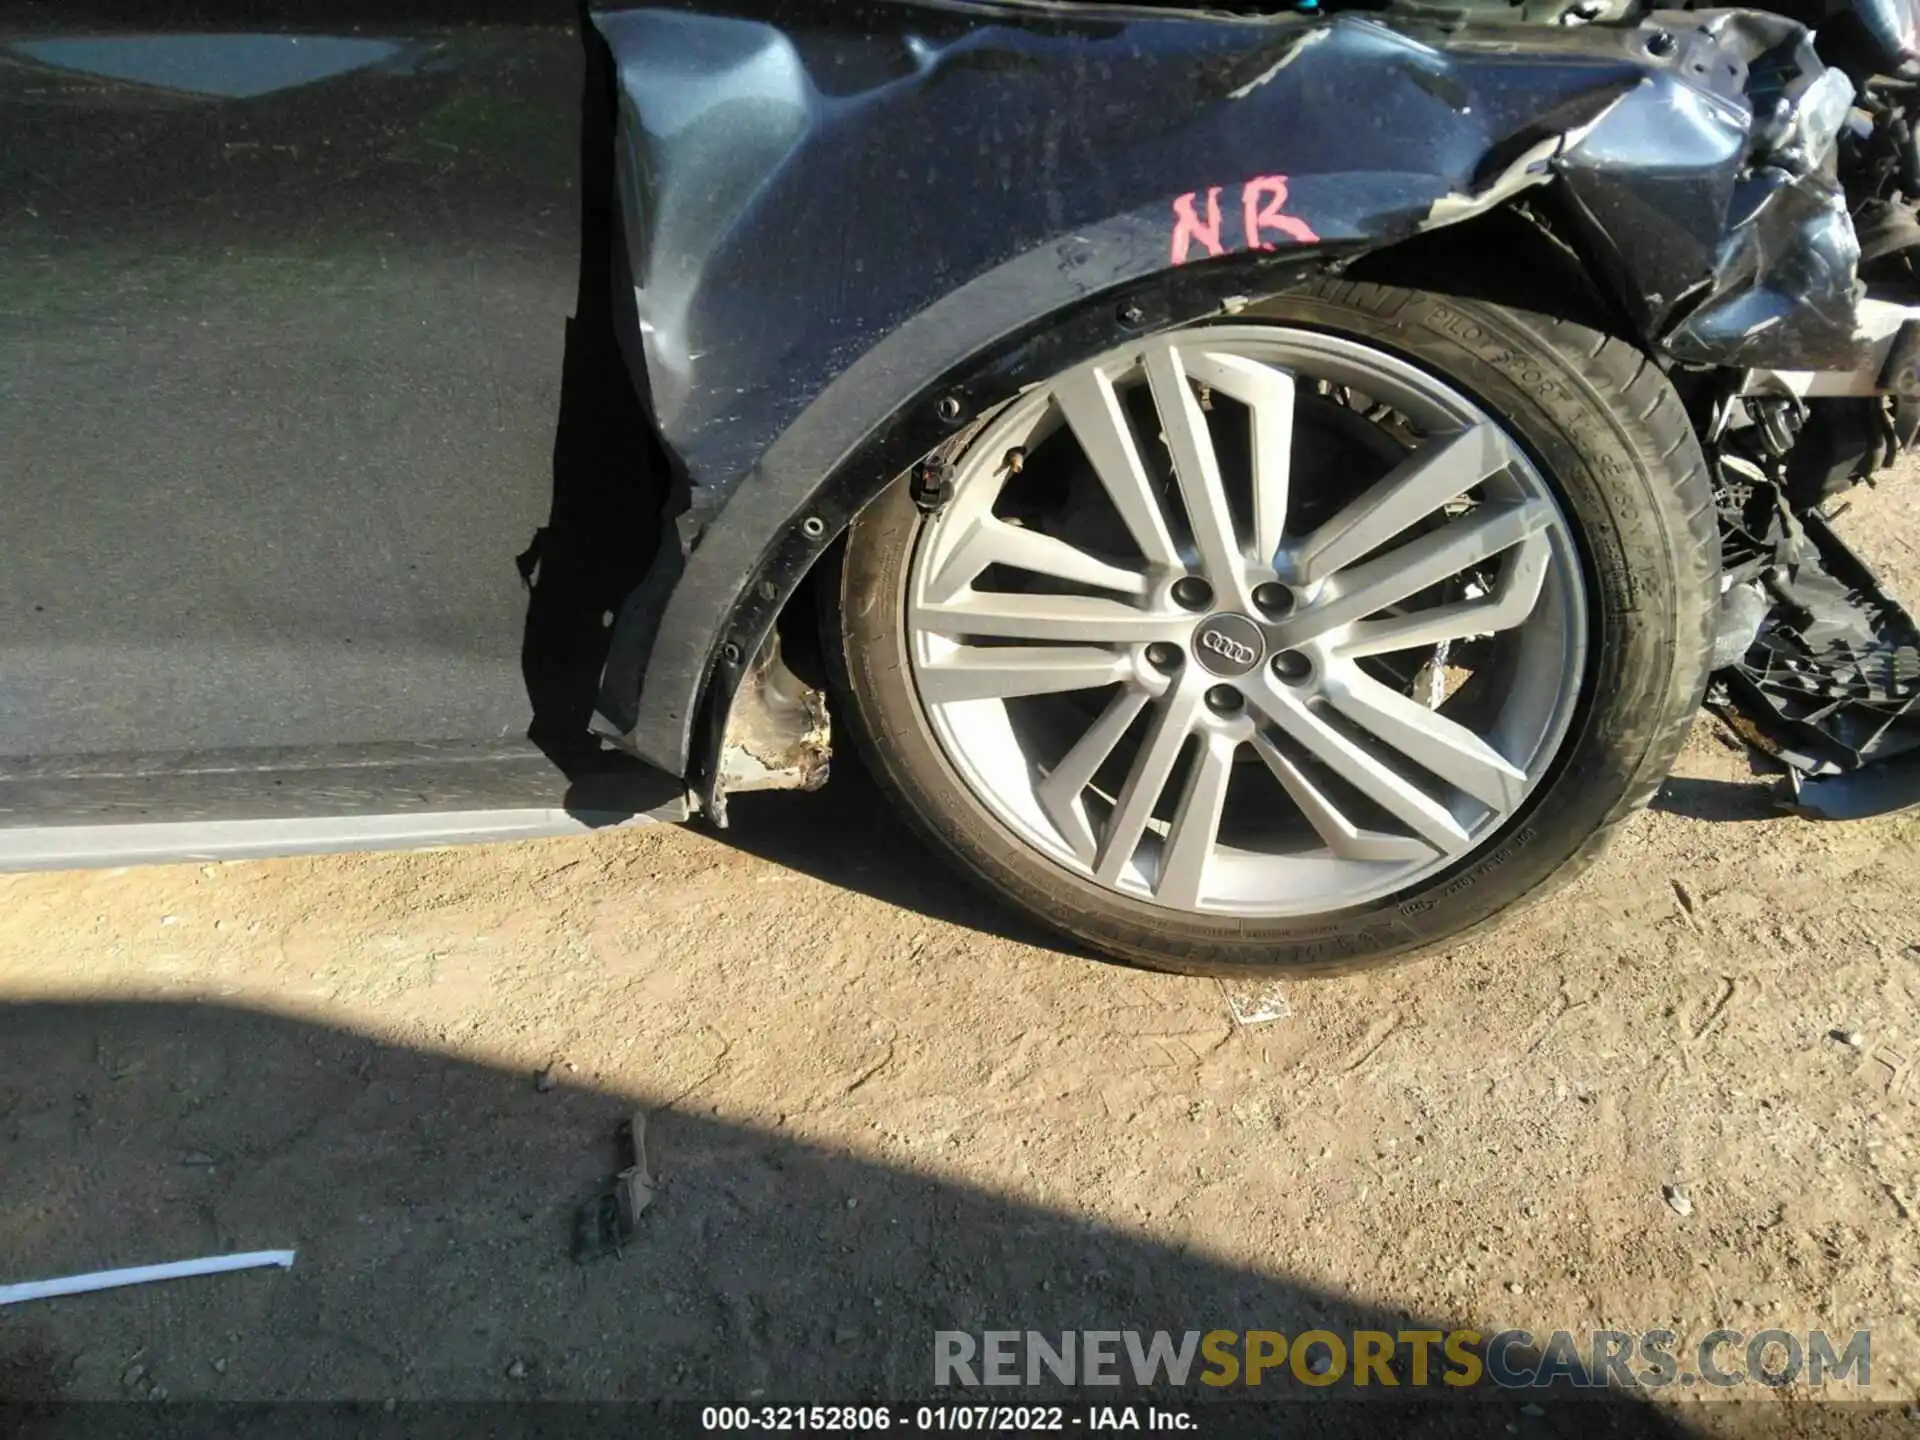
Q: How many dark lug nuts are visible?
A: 5